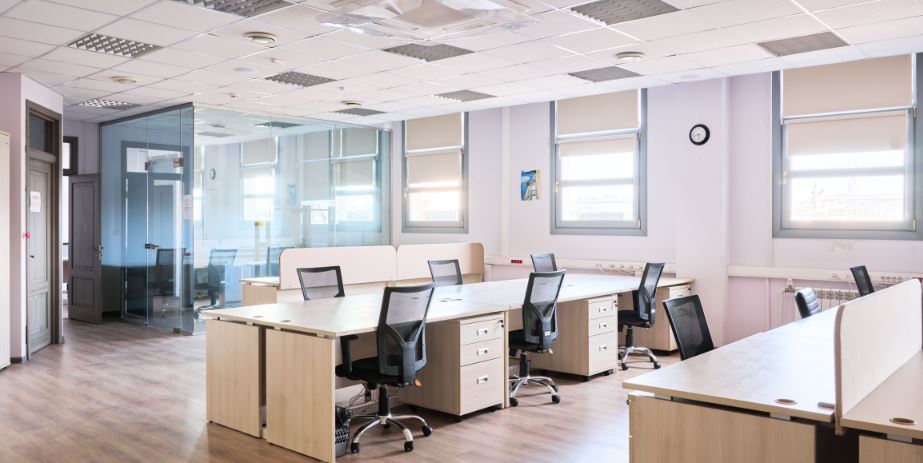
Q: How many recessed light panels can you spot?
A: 10